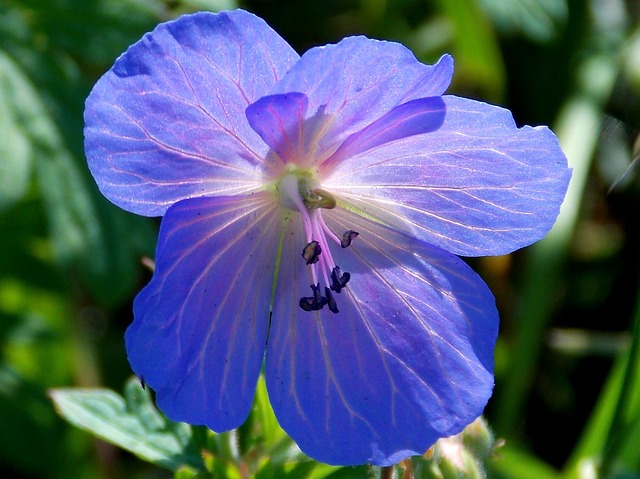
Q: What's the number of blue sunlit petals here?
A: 5